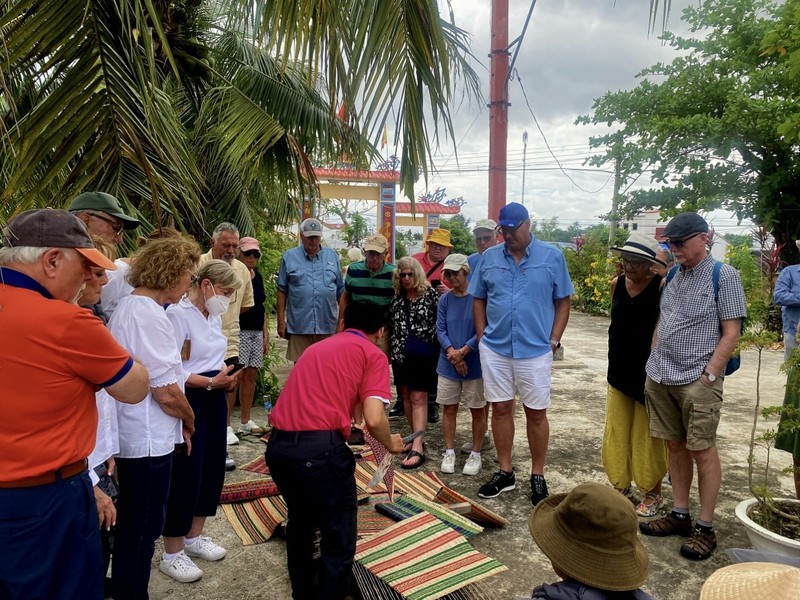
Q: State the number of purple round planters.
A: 0